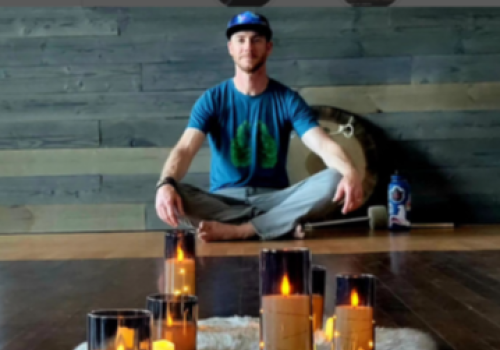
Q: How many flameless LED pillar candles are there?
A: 6